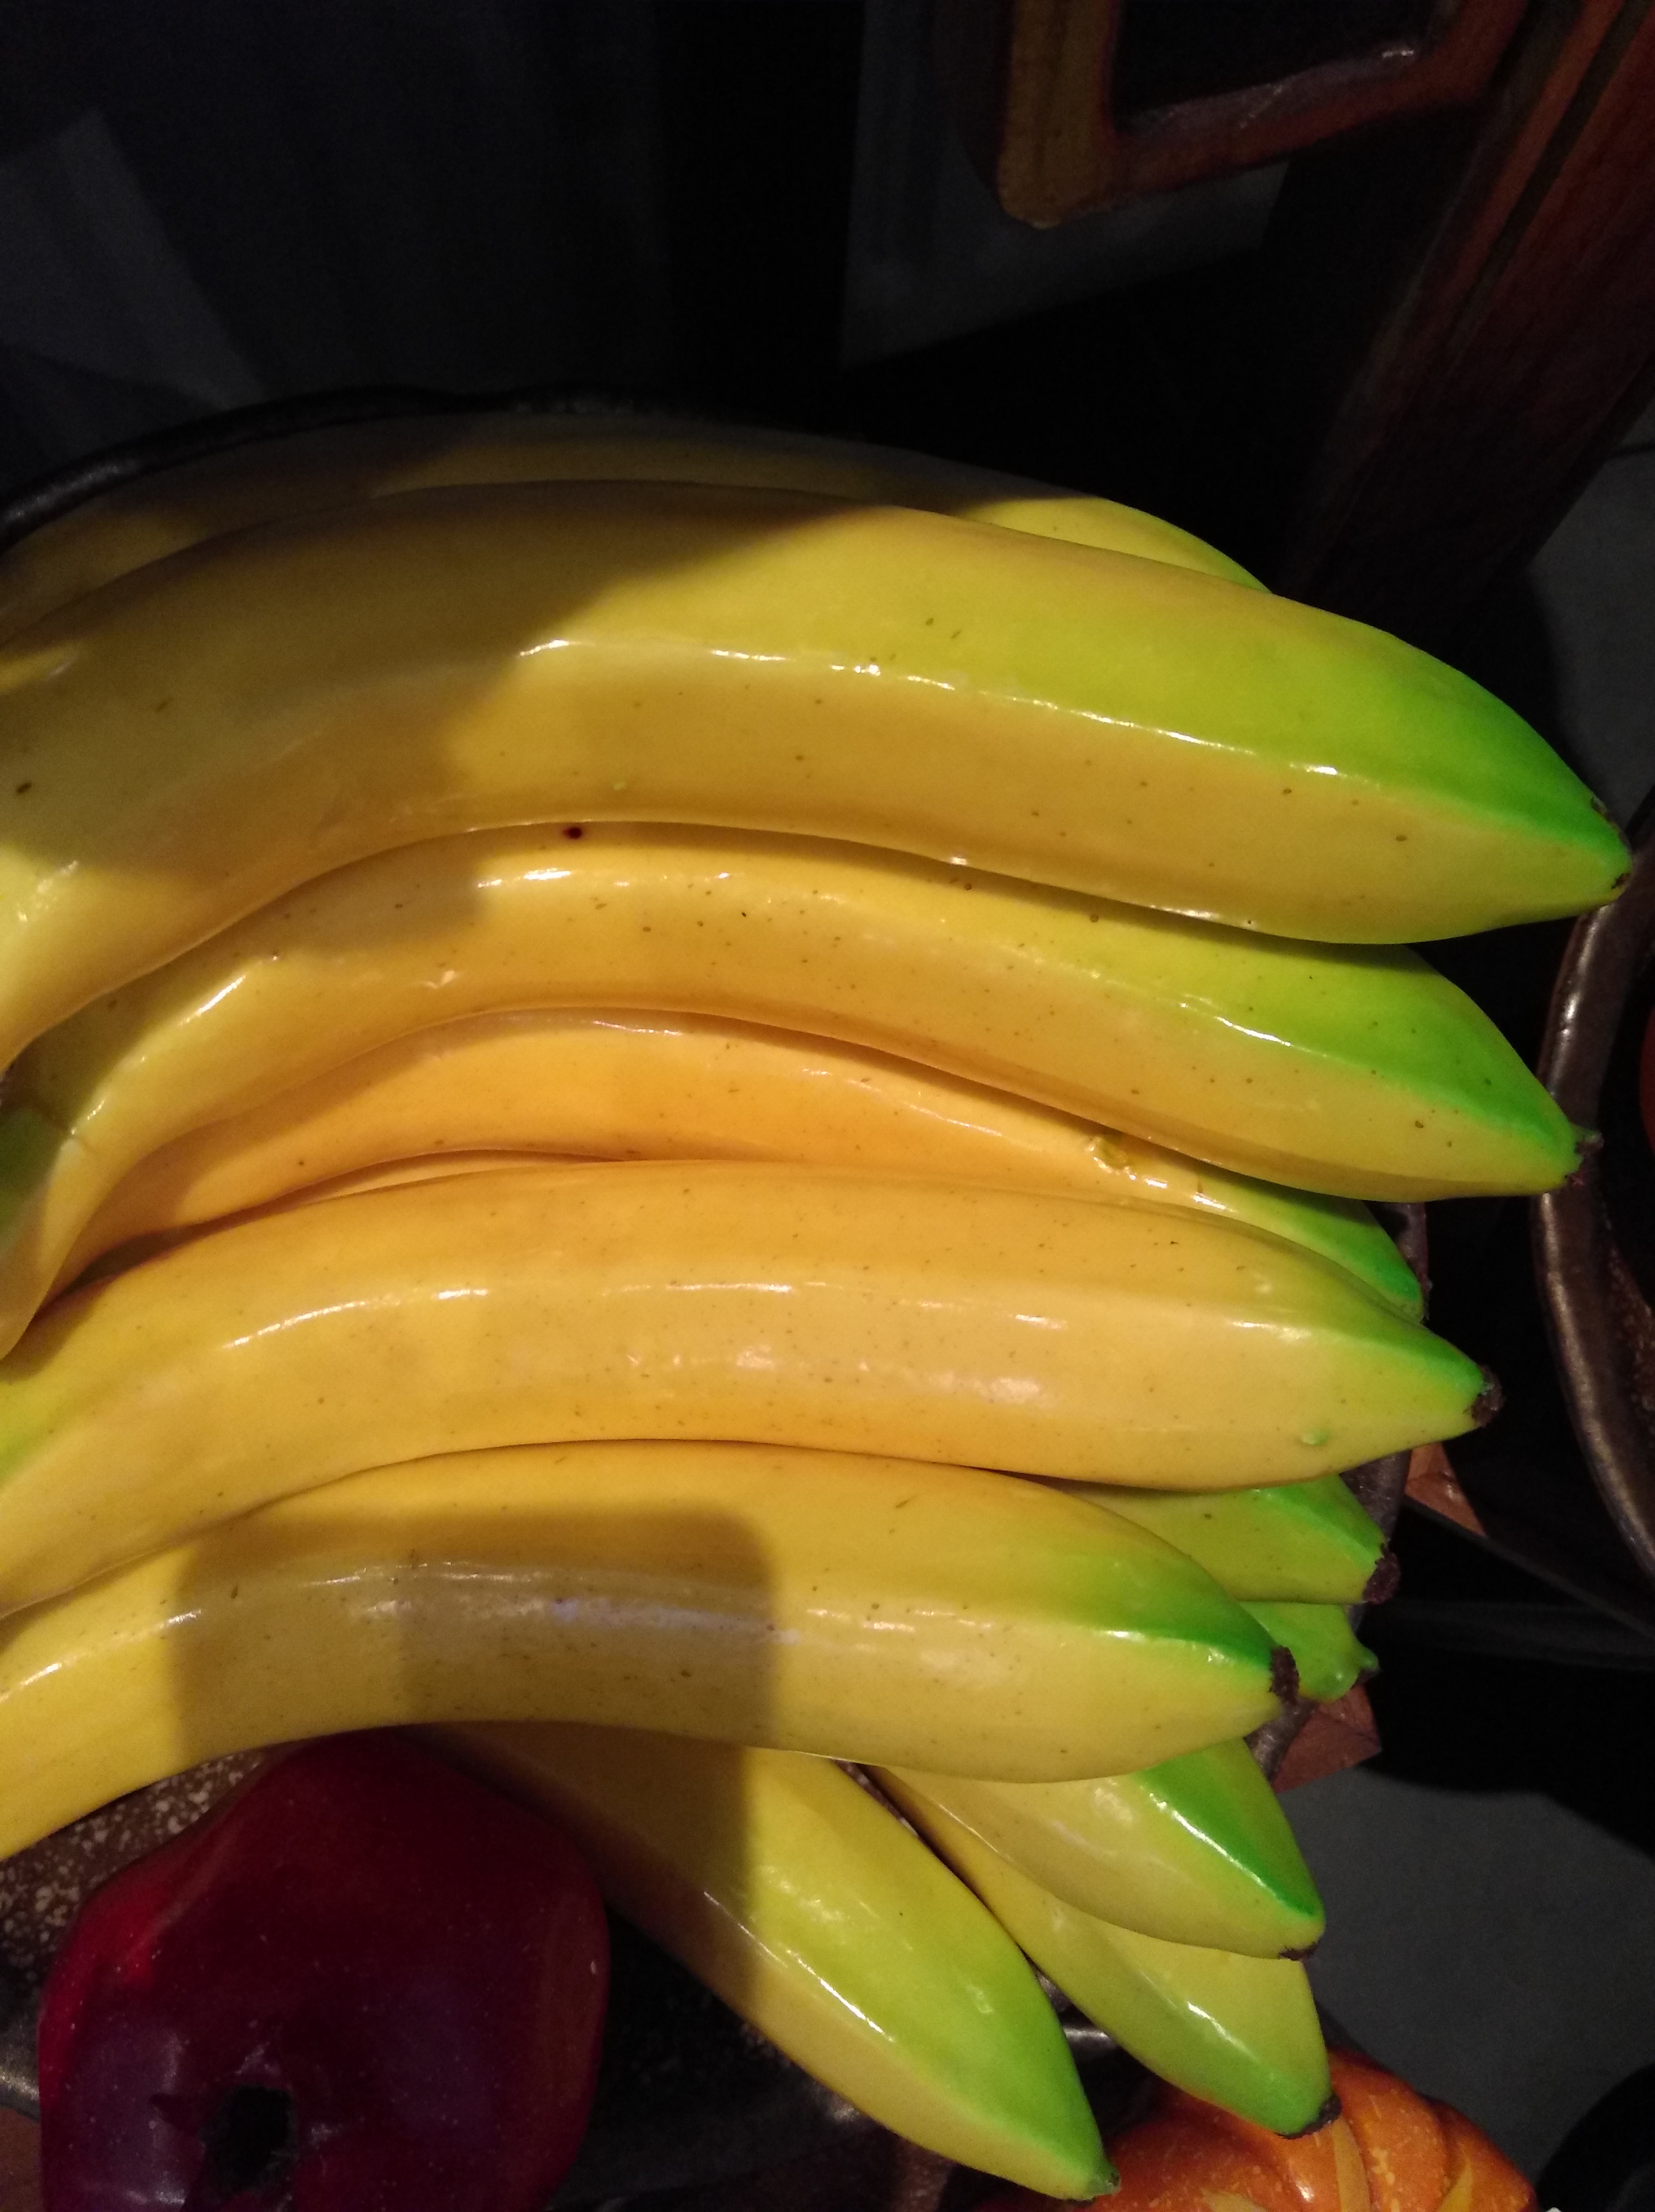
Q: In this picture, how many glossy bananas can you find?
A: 11